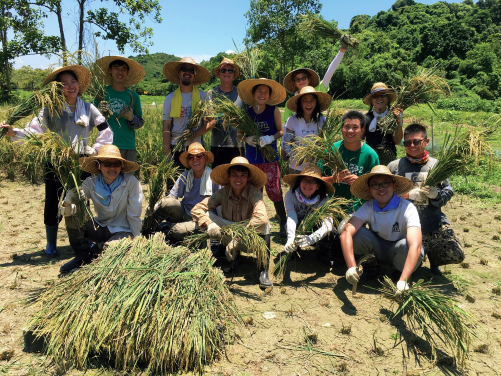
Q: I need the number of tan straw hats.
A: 13